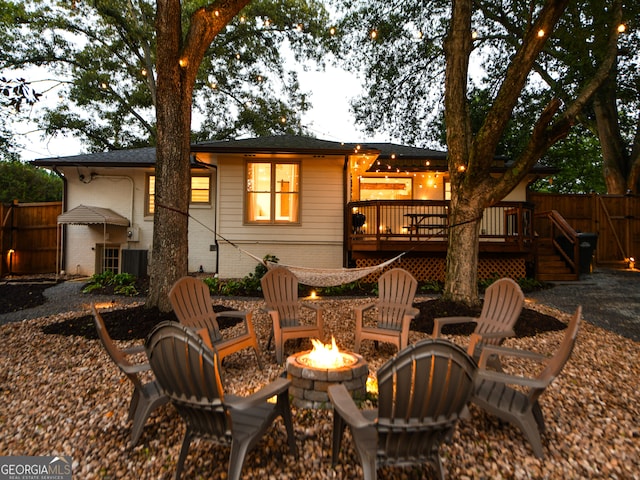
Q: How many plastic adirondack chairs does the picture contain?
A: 8